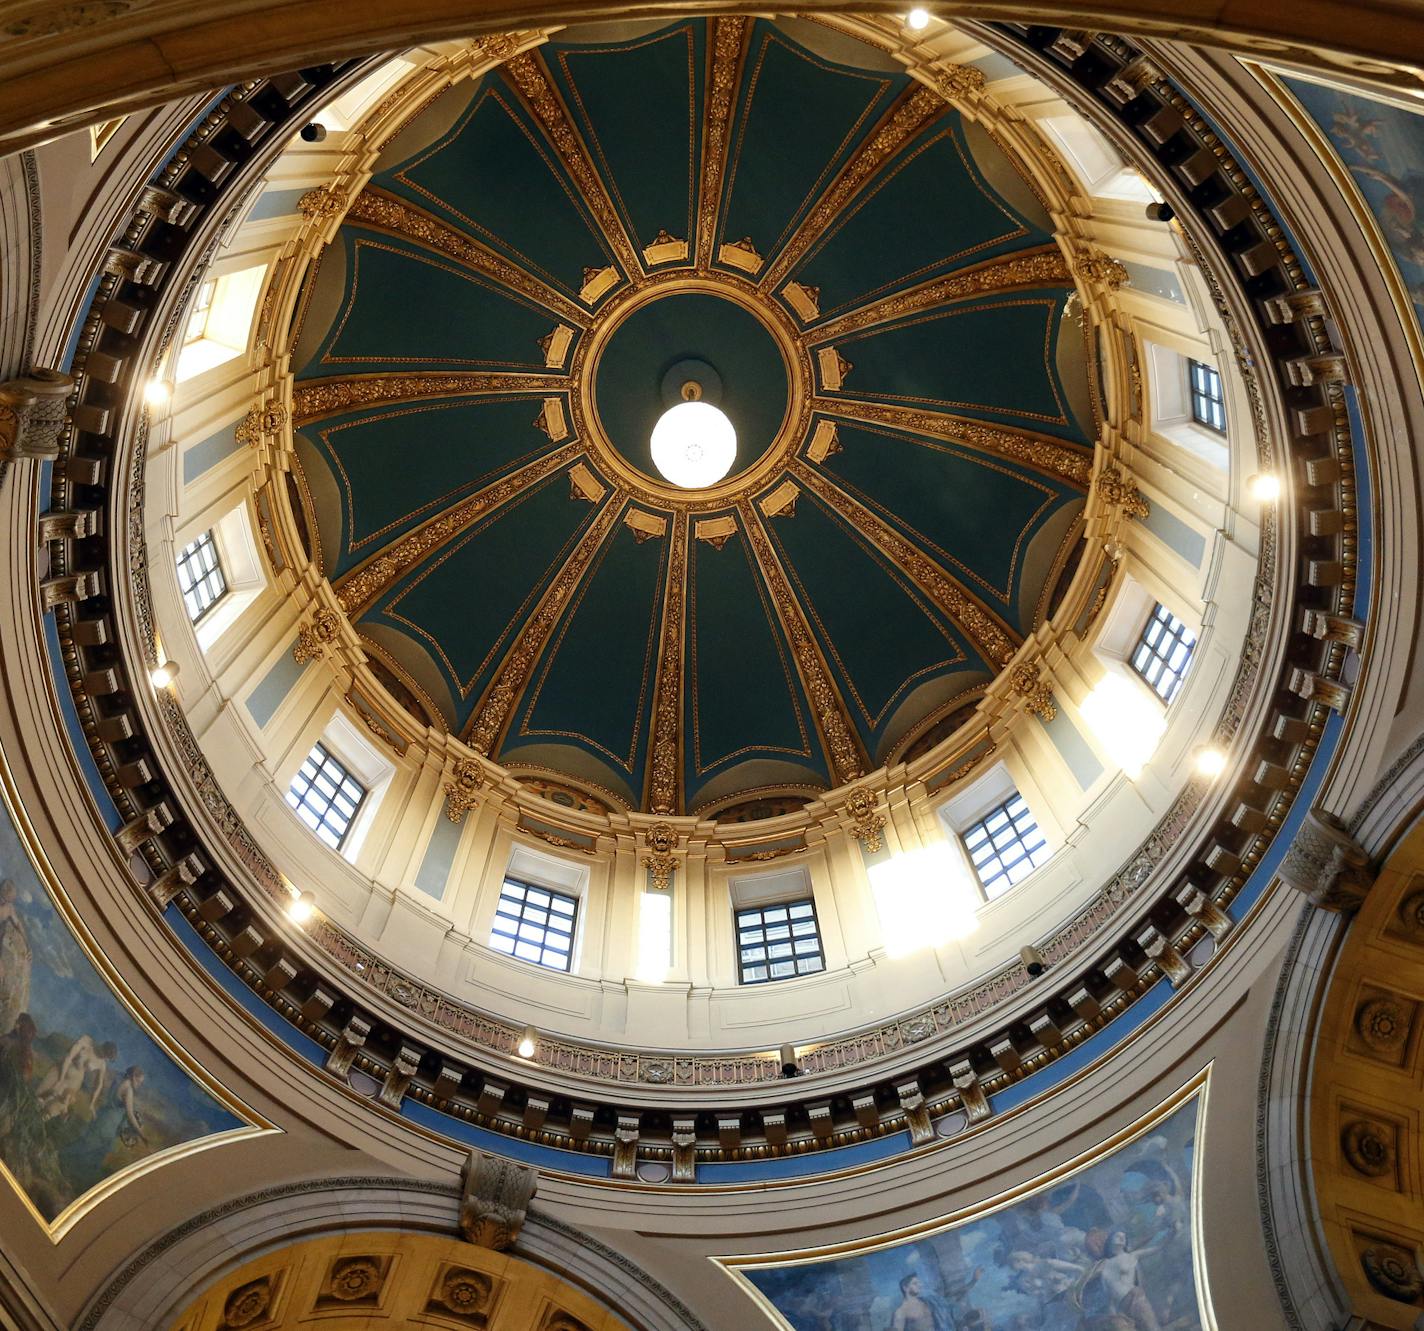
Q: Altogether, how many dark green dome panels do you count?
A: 12